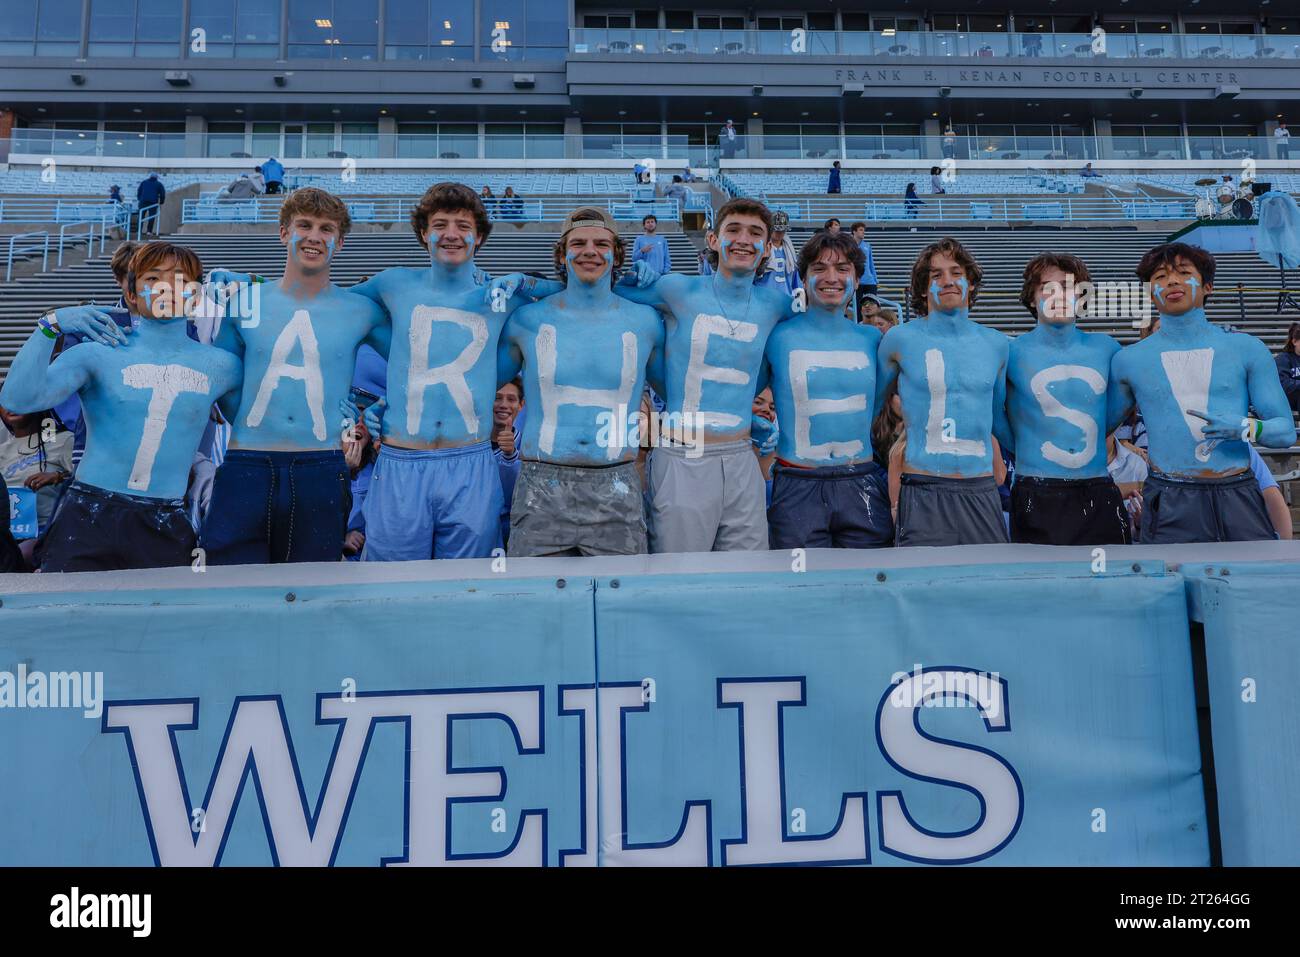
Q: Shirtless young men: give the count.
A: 9